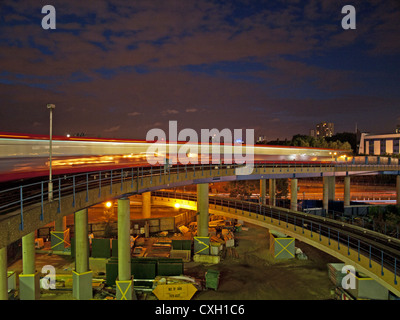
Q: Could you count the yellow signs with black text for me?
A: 1